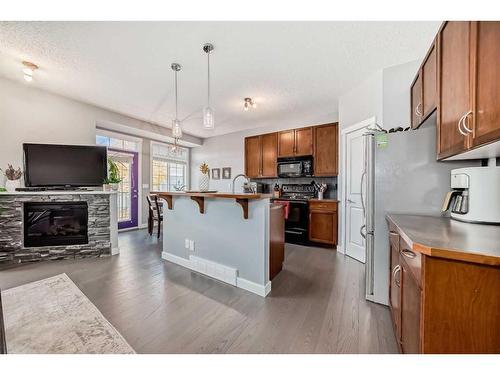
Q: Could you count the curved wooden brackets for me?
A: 3